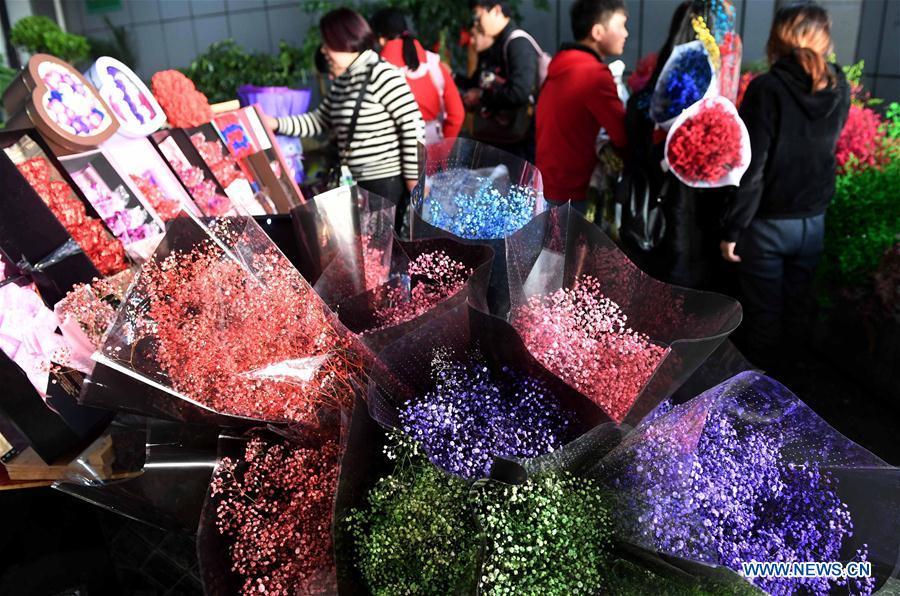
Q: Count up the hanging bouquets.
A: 2